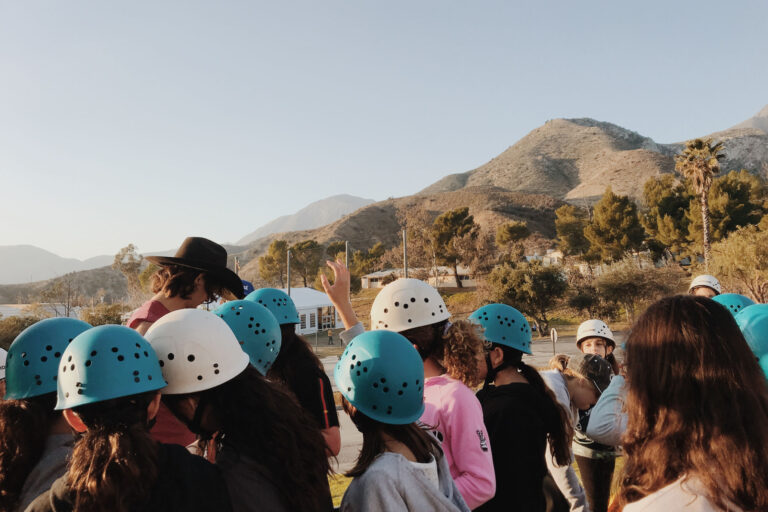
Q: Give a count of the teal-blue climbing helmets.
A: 8